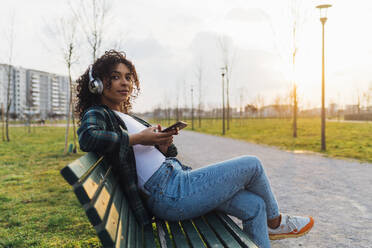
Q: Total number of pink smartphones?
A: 0